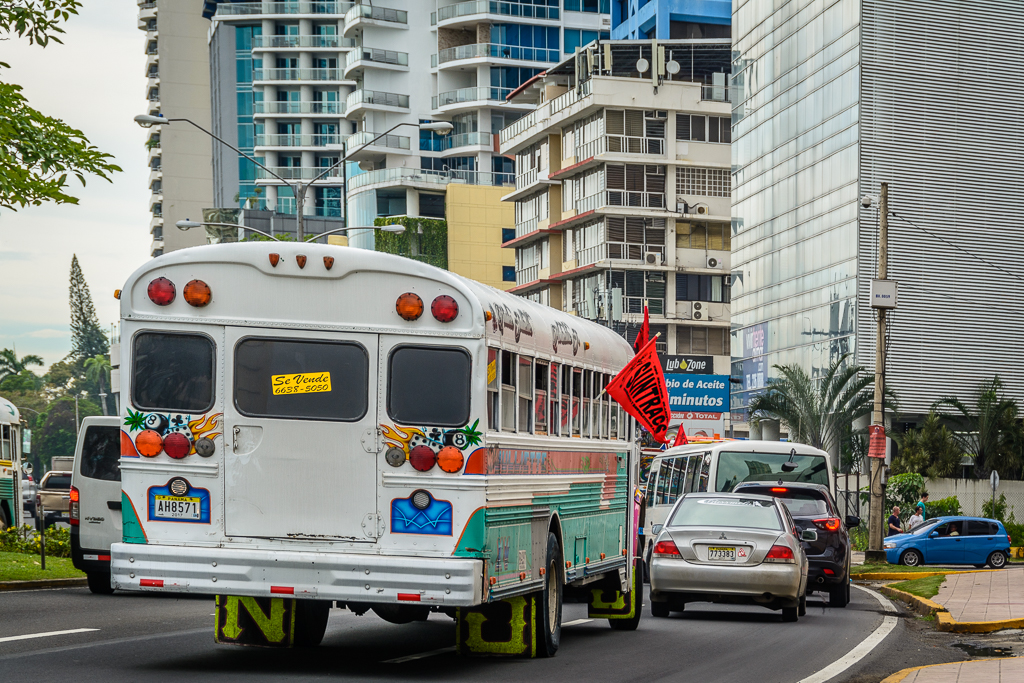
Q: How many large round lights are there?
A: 8